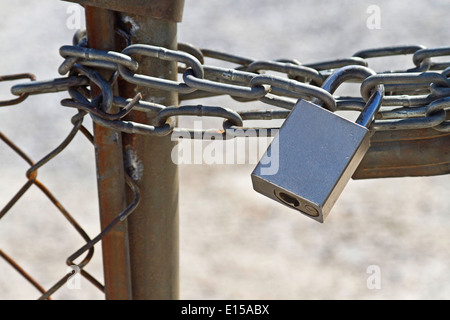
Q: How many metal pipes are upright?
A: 2